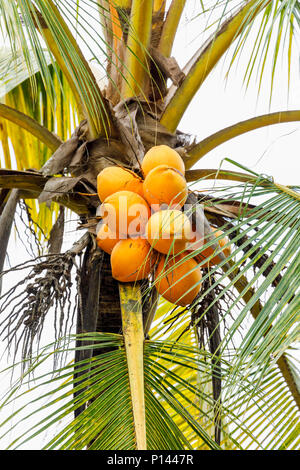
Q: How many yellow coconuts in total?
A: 9